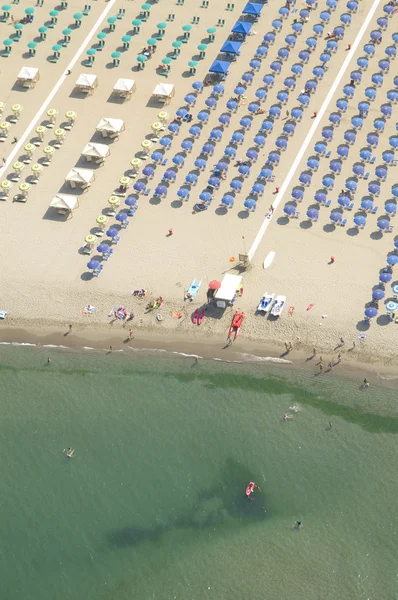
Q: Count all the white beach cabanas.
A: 8